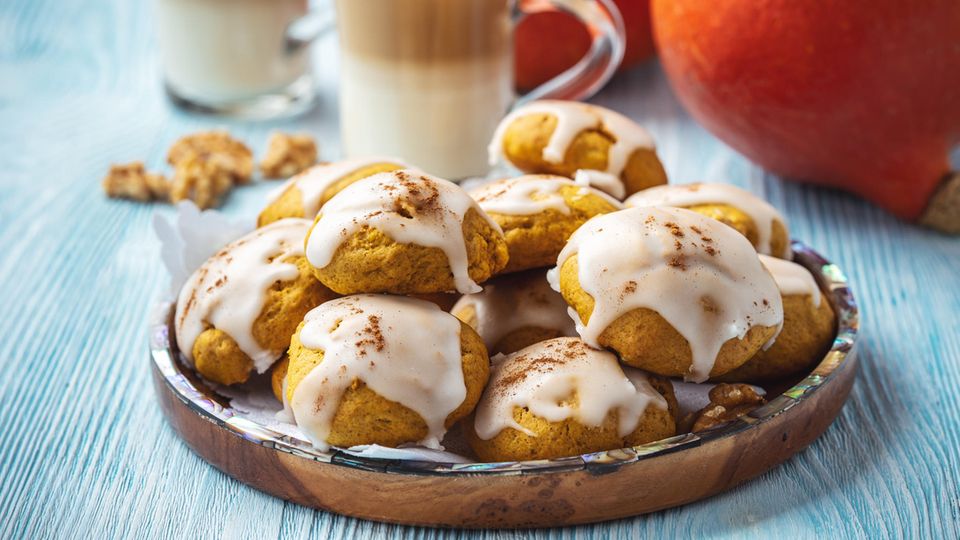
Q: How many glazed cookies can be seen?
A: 11